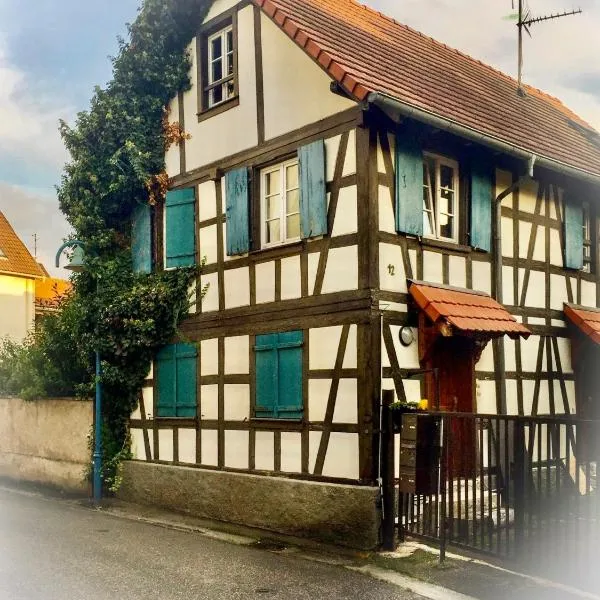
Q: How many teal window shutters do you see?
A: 11